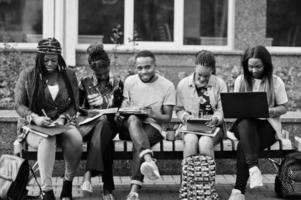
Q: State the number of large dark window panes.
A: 5